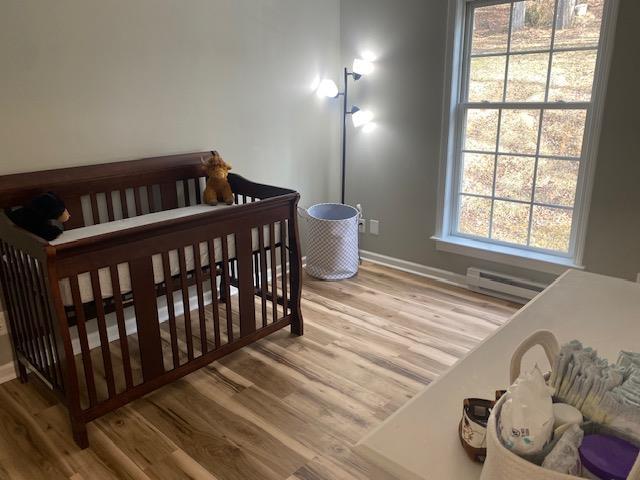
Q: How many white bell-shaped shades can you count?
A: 3